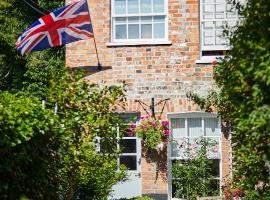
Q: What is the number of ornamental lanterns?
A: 0